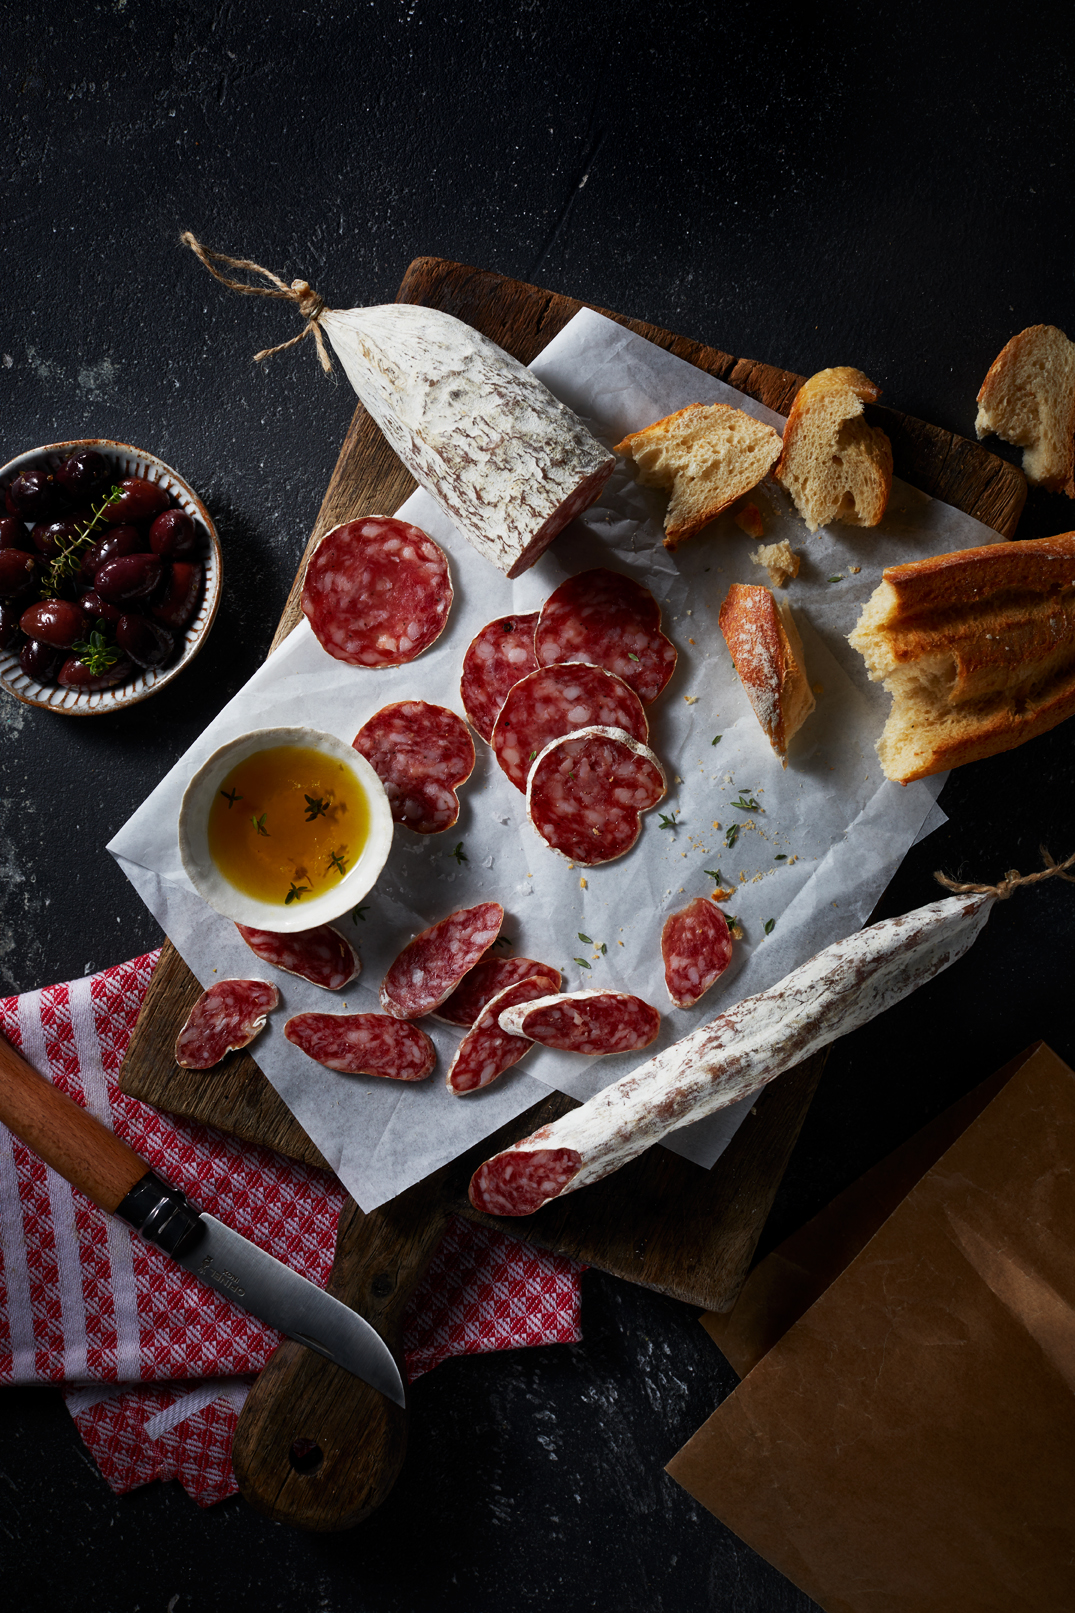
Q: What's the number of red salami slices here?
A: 14